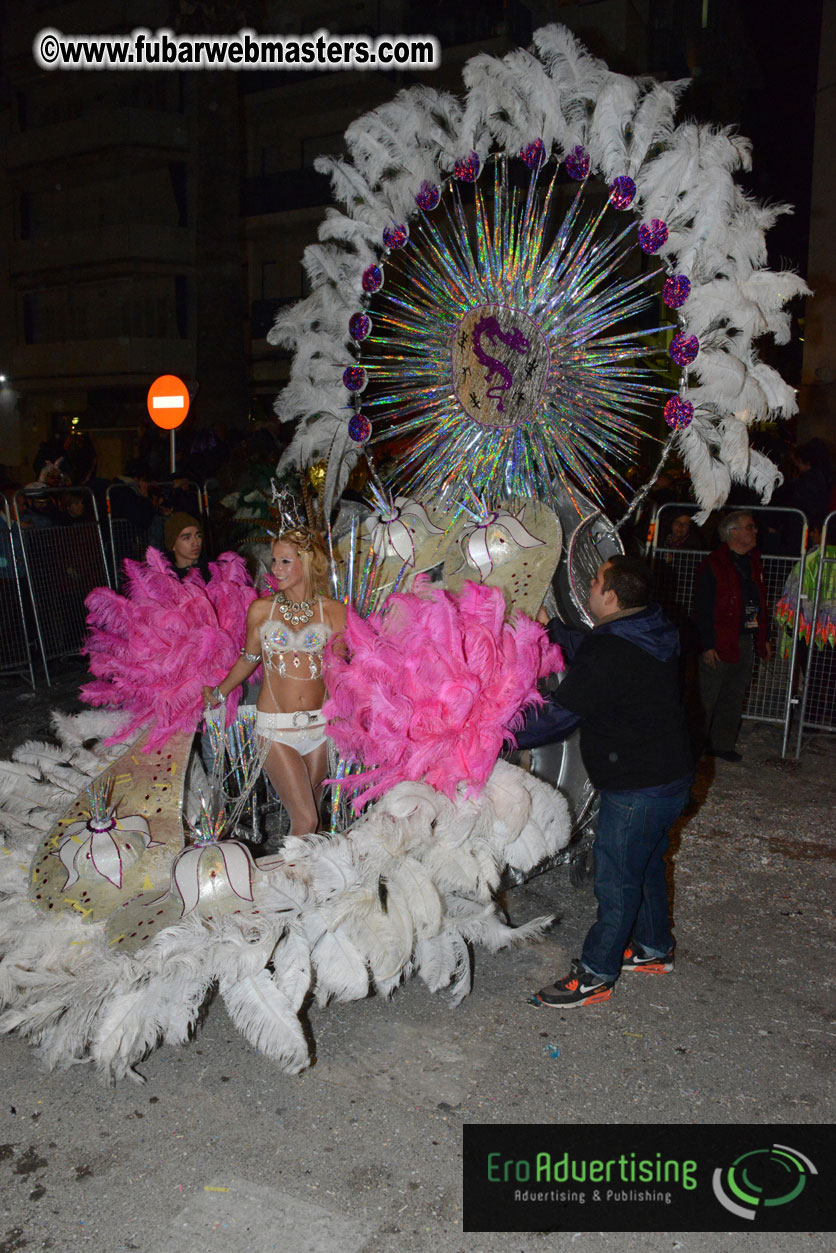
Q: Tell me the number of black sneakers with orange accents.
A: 2